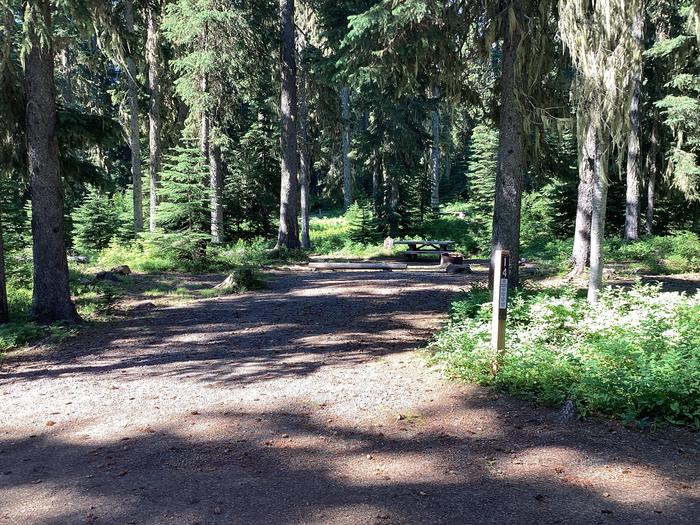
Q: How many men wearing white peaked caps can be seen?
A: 0